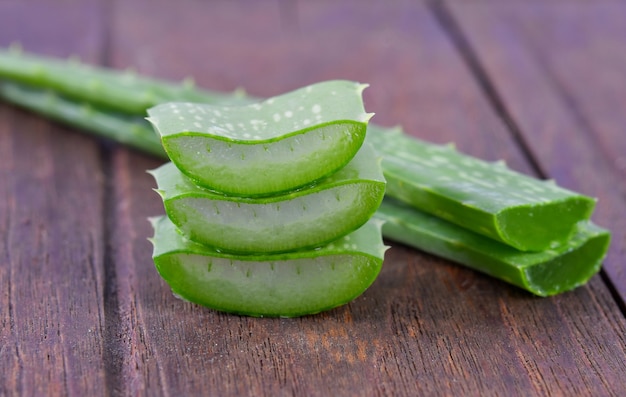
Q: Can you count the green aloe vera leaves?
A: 2